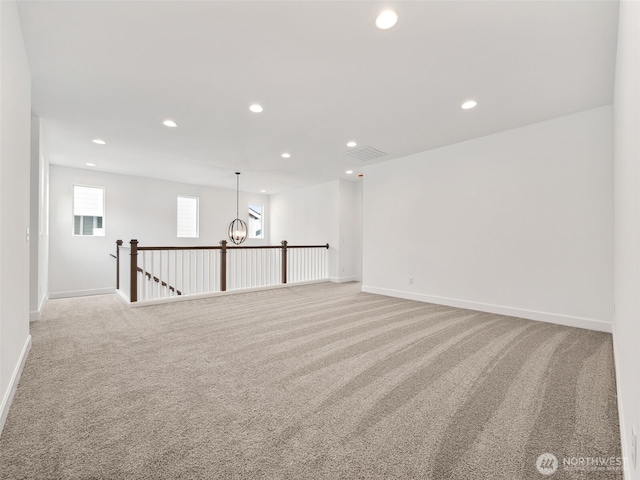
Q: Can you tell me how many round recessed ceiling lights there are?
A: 10